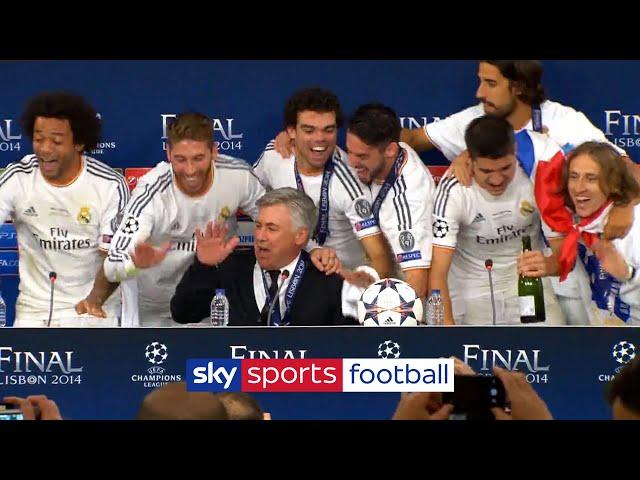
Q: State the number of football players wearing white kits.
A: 7